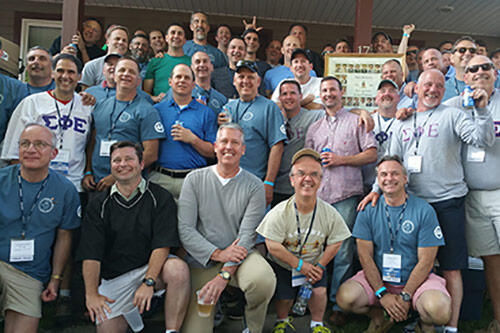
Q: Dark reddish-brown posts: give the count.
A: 2